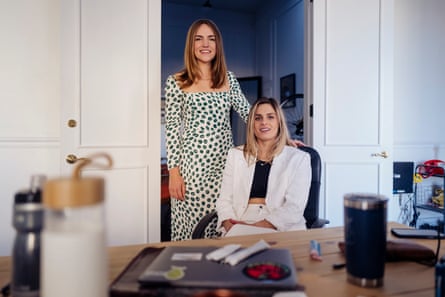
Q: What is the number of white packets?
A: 2